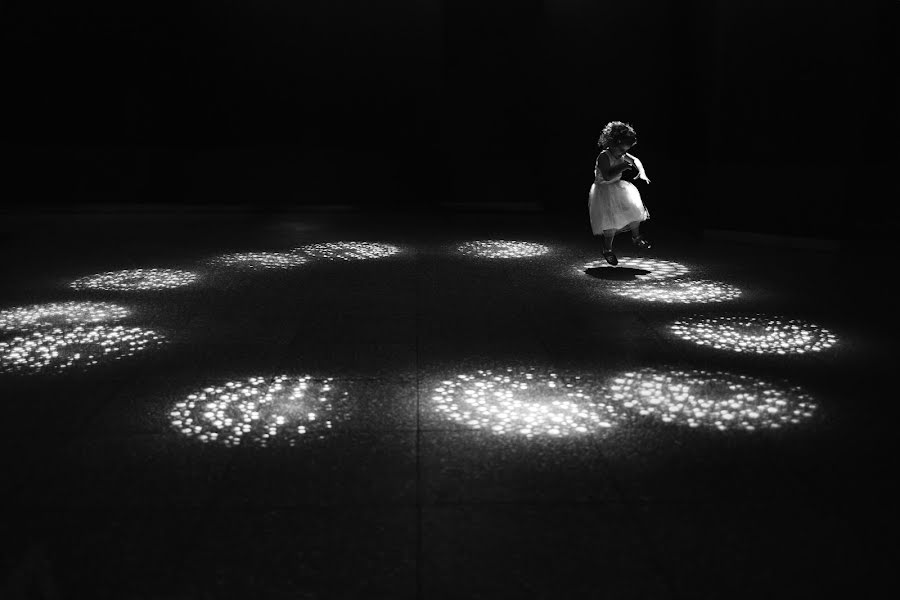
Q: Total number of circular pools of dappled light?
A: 12